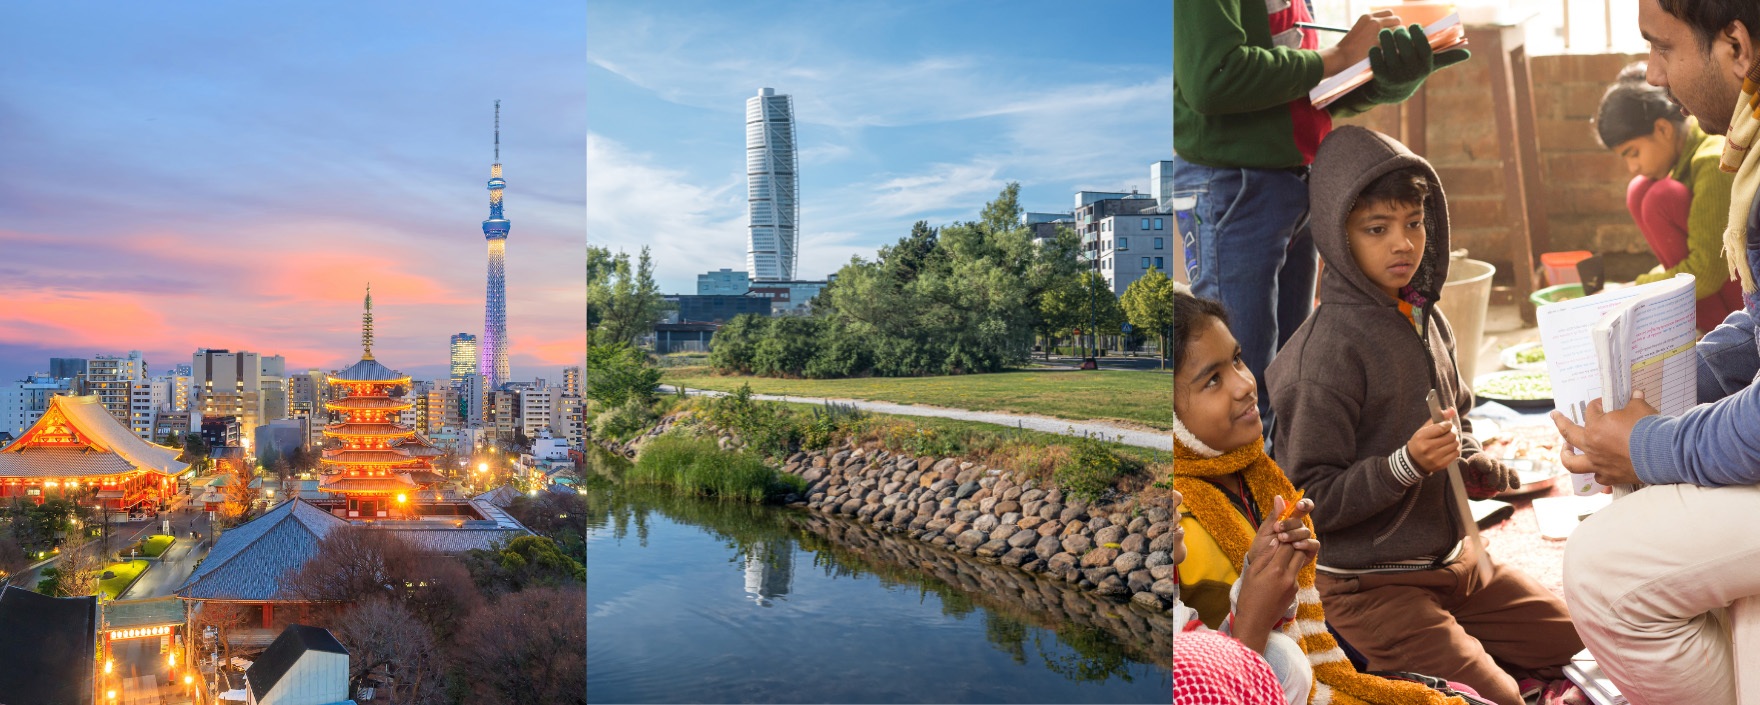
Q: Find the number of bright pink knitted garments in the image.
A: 1